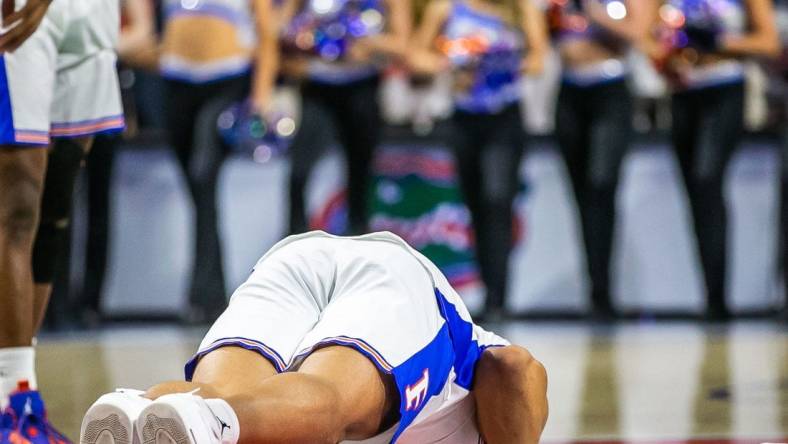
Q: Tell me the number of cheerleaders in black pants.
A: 5